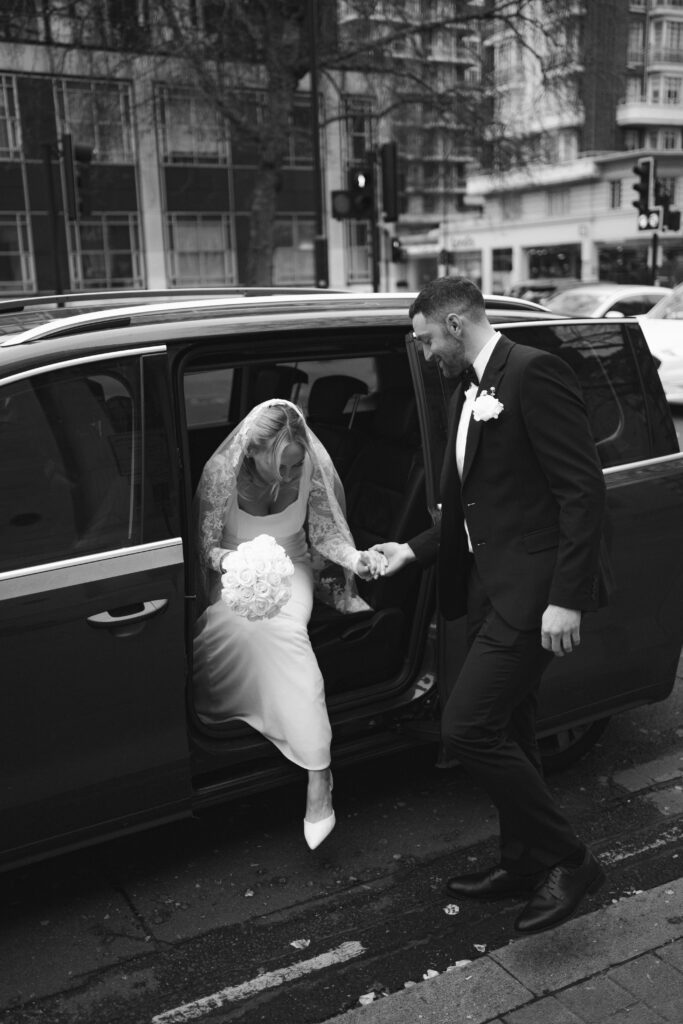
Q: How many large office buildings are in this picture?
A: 2